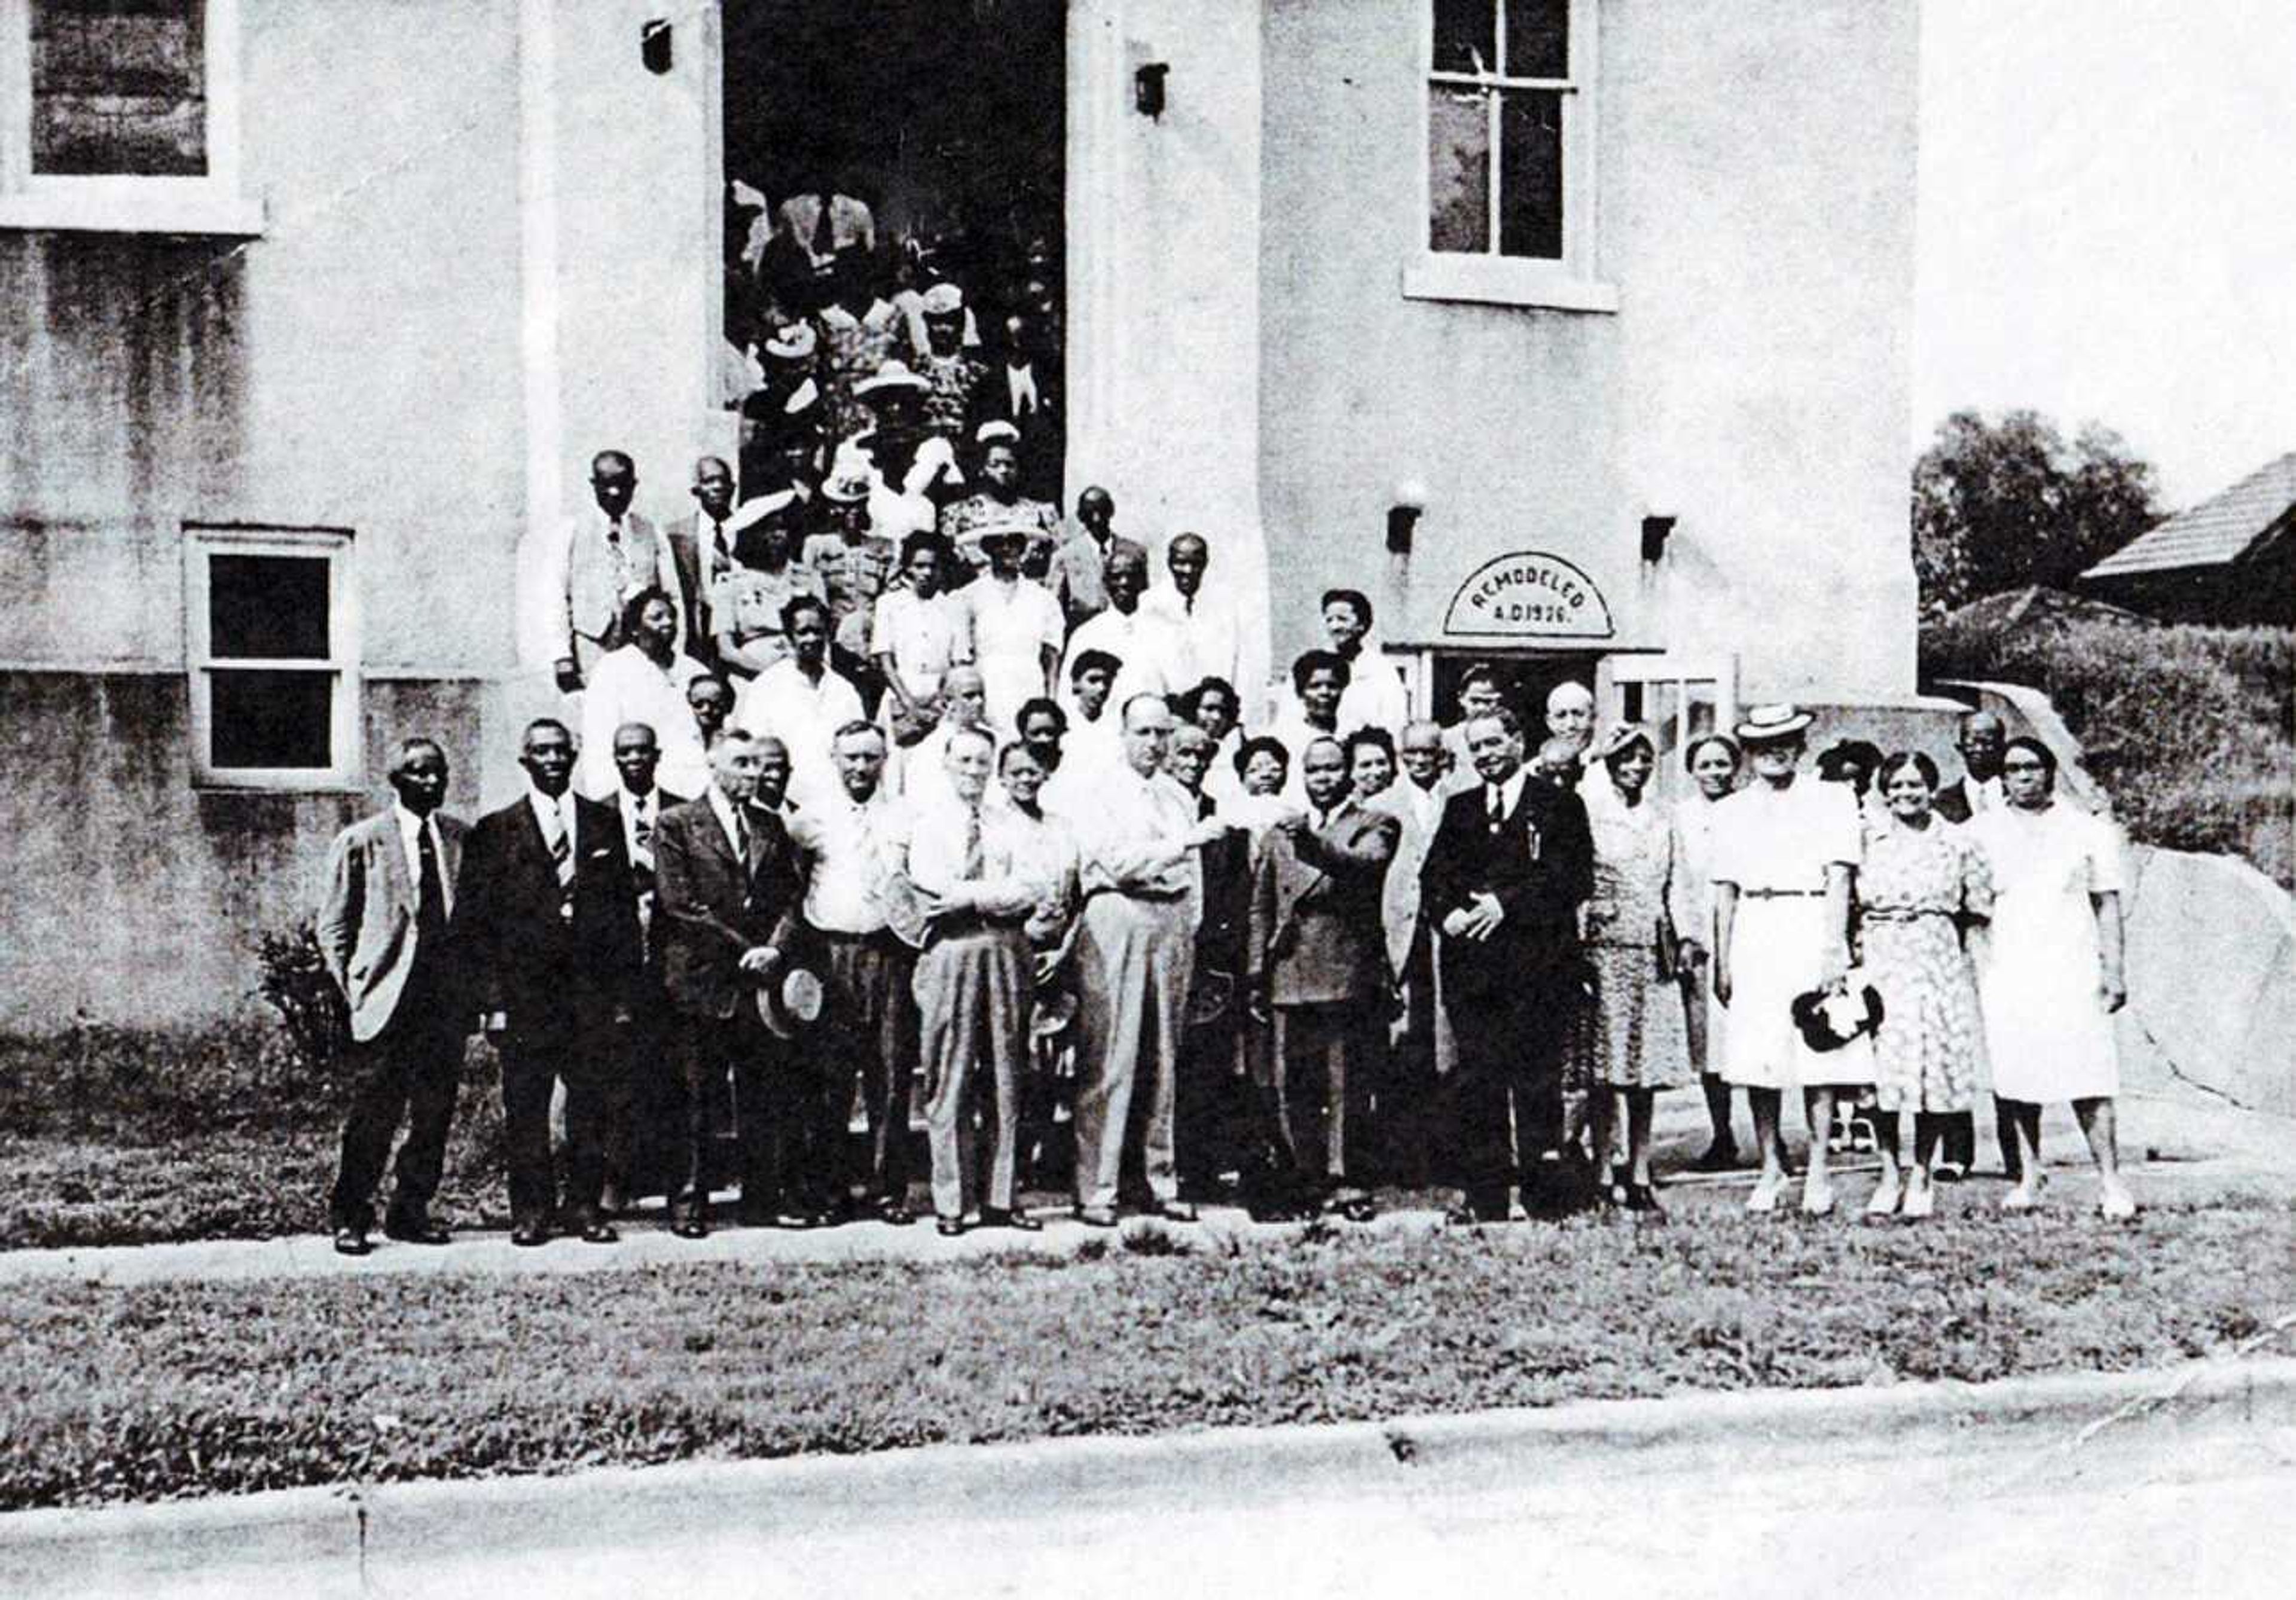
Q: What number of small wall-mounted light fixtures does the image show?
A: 4